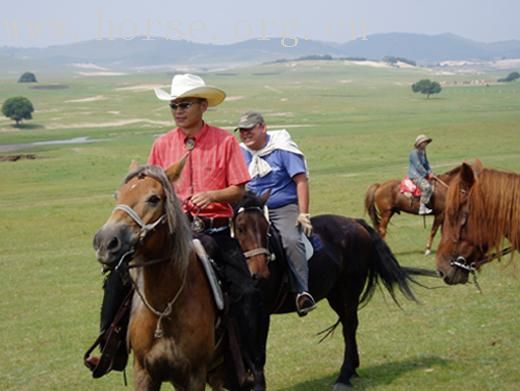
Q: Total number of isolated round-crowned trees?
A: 3